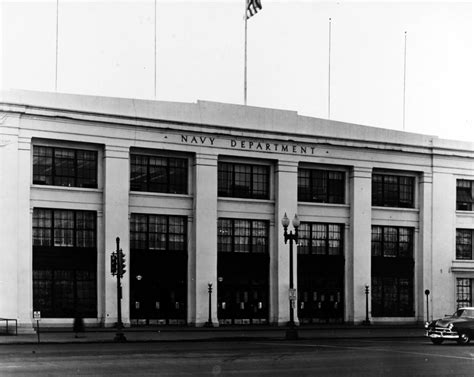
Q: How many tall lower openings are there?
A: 5